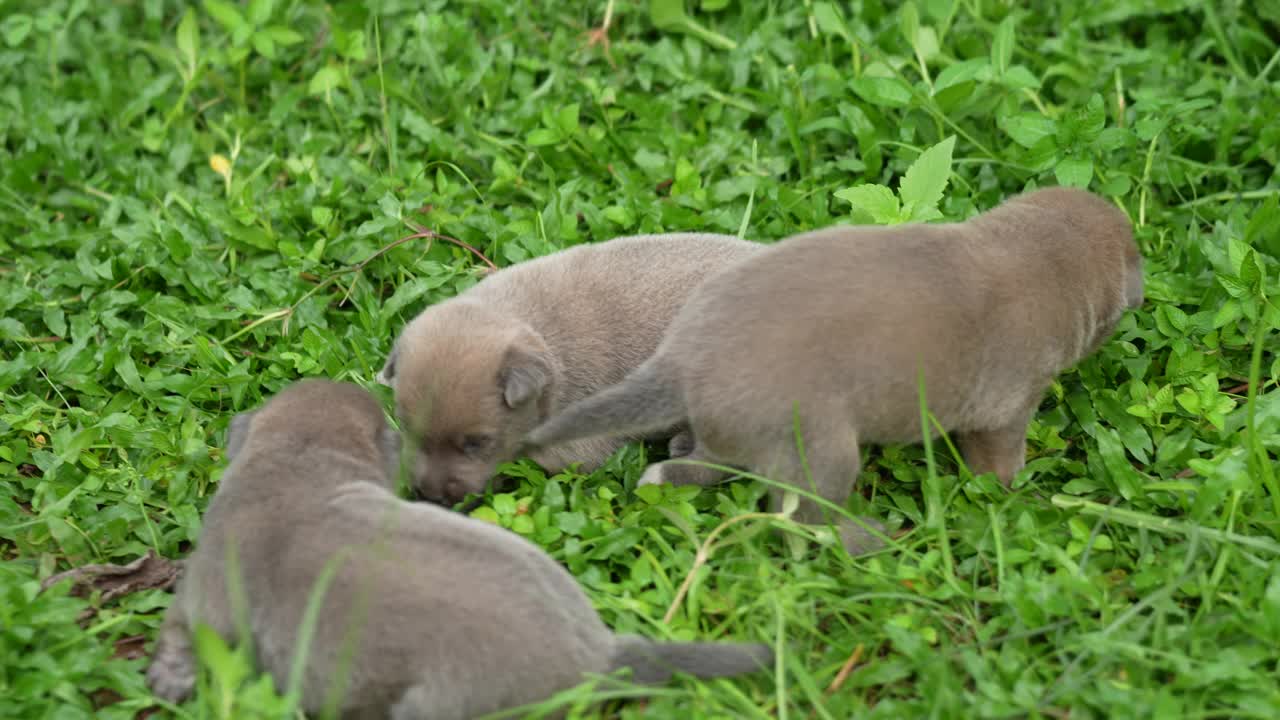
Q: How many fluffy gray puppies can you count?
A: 3